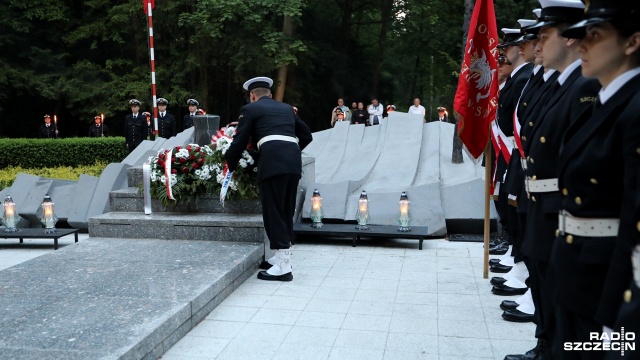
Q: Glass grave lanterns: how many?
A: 5